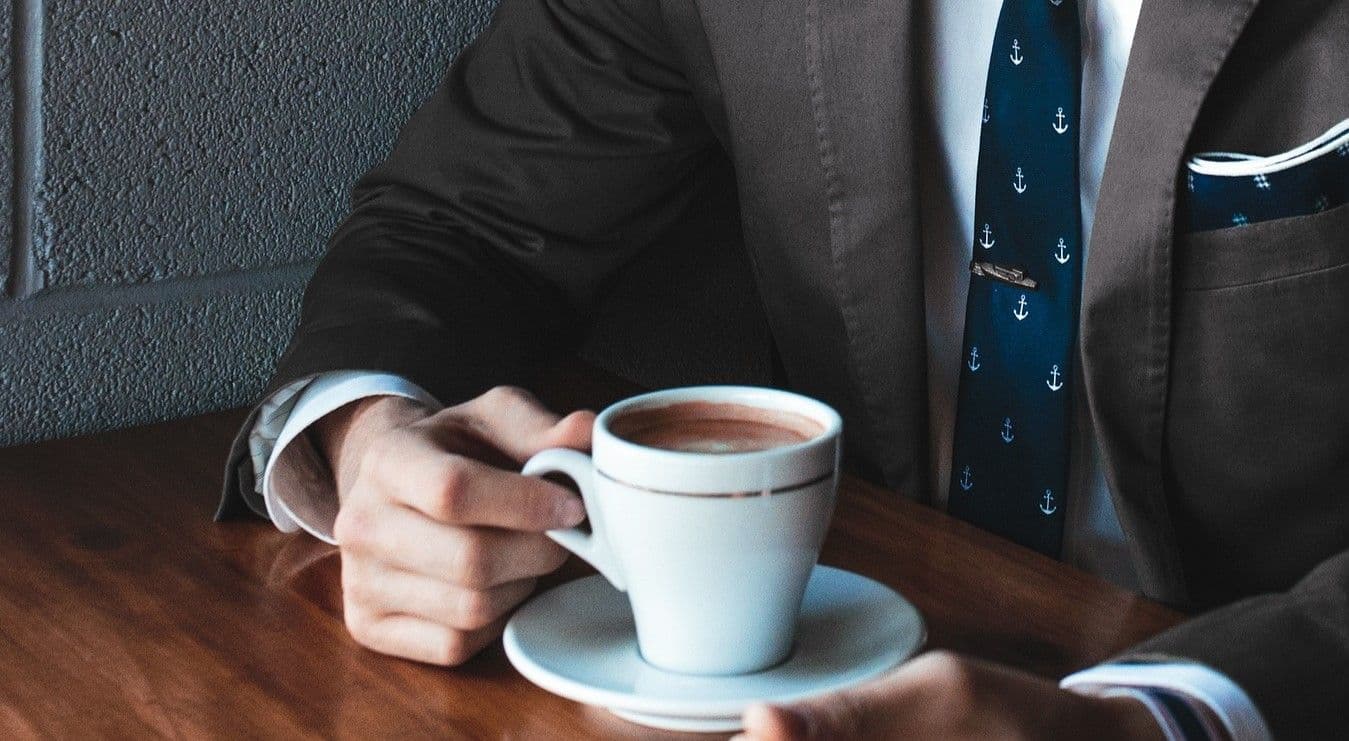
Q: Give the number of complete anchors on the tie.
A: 11